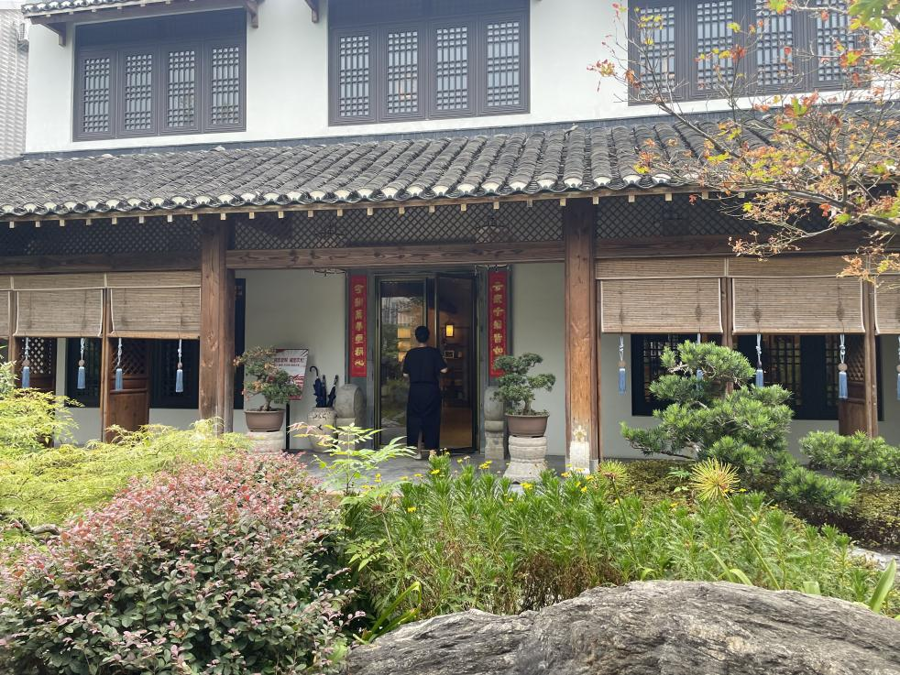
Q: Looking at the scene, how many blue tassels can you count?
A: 9